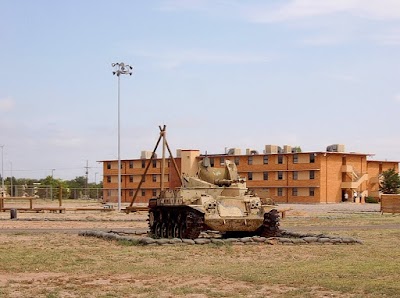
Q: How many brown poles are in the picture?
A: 3